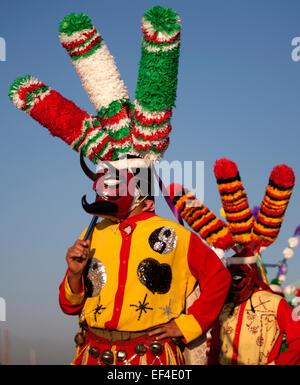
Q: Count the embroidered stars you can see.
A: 3